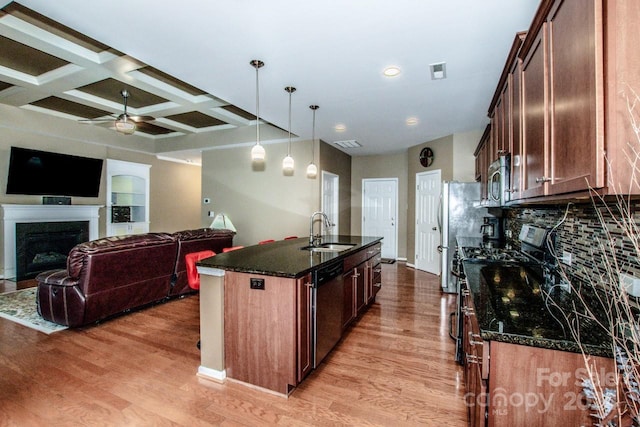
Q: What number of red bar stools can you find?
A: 4